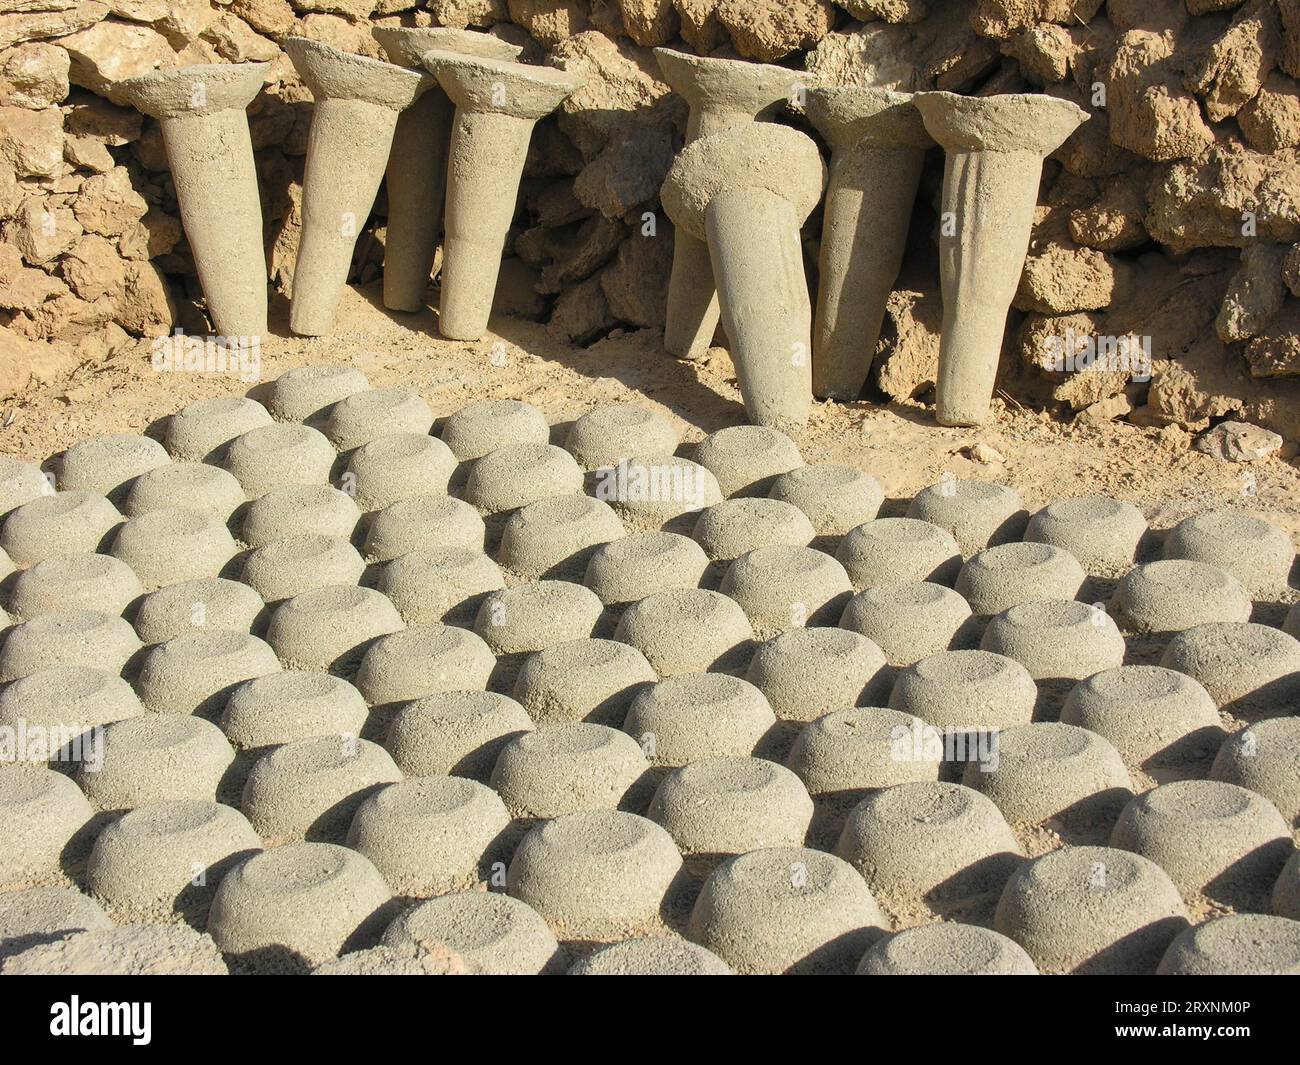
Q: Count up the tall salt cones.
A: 8